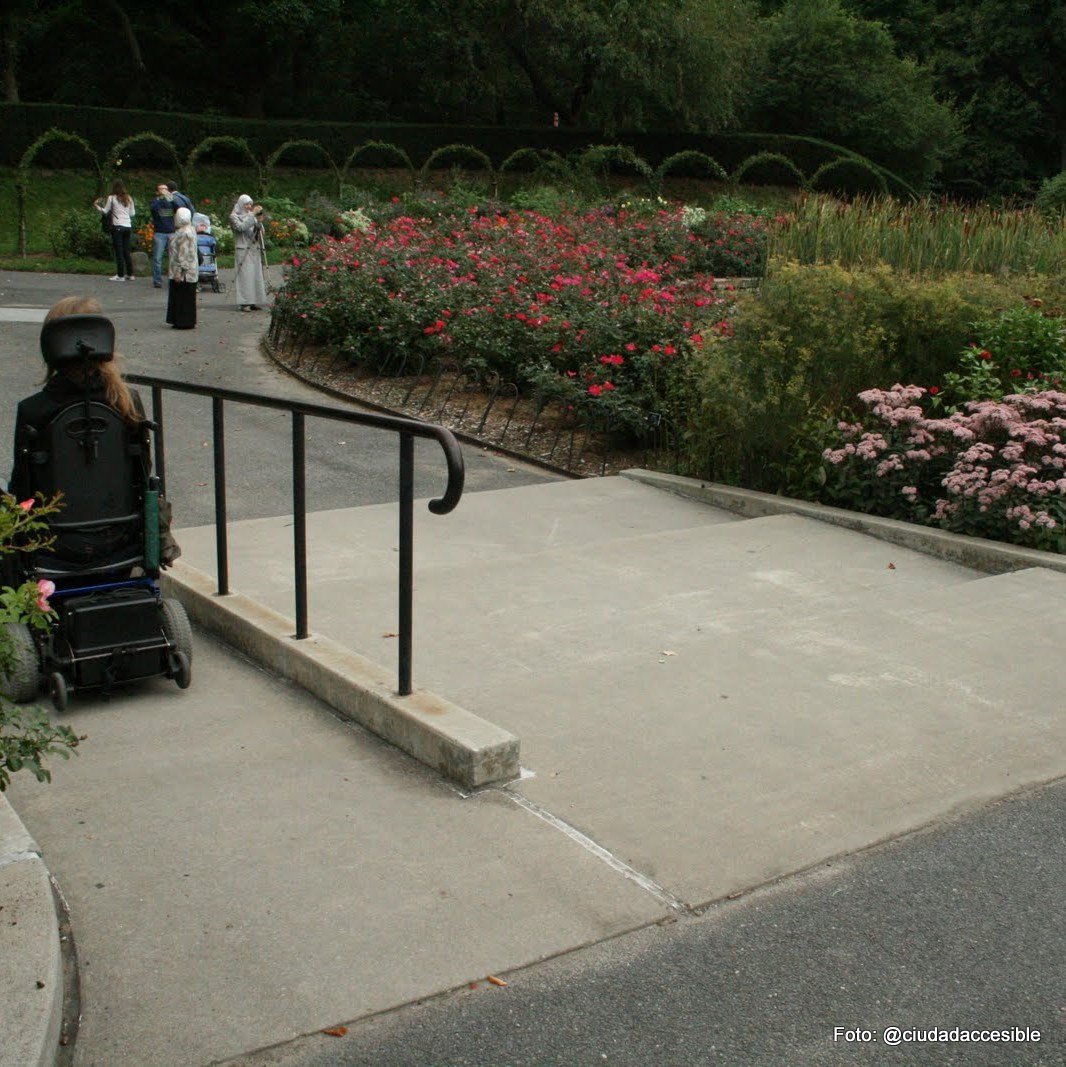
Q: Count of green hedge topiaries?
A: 11